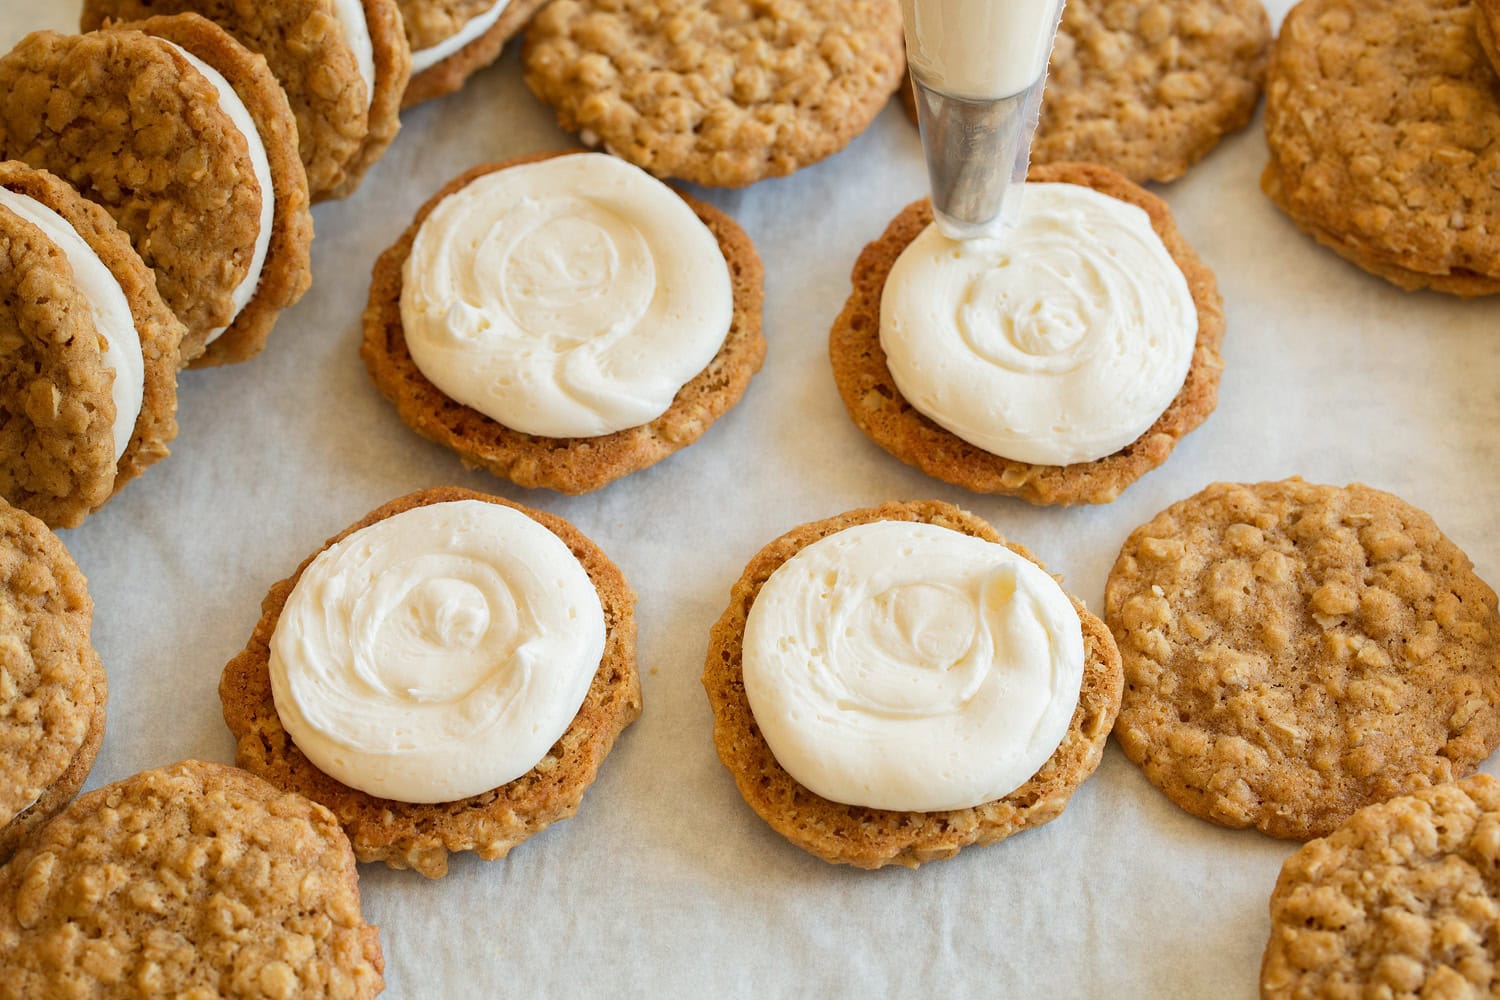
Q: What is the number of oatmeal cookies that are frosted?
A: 4